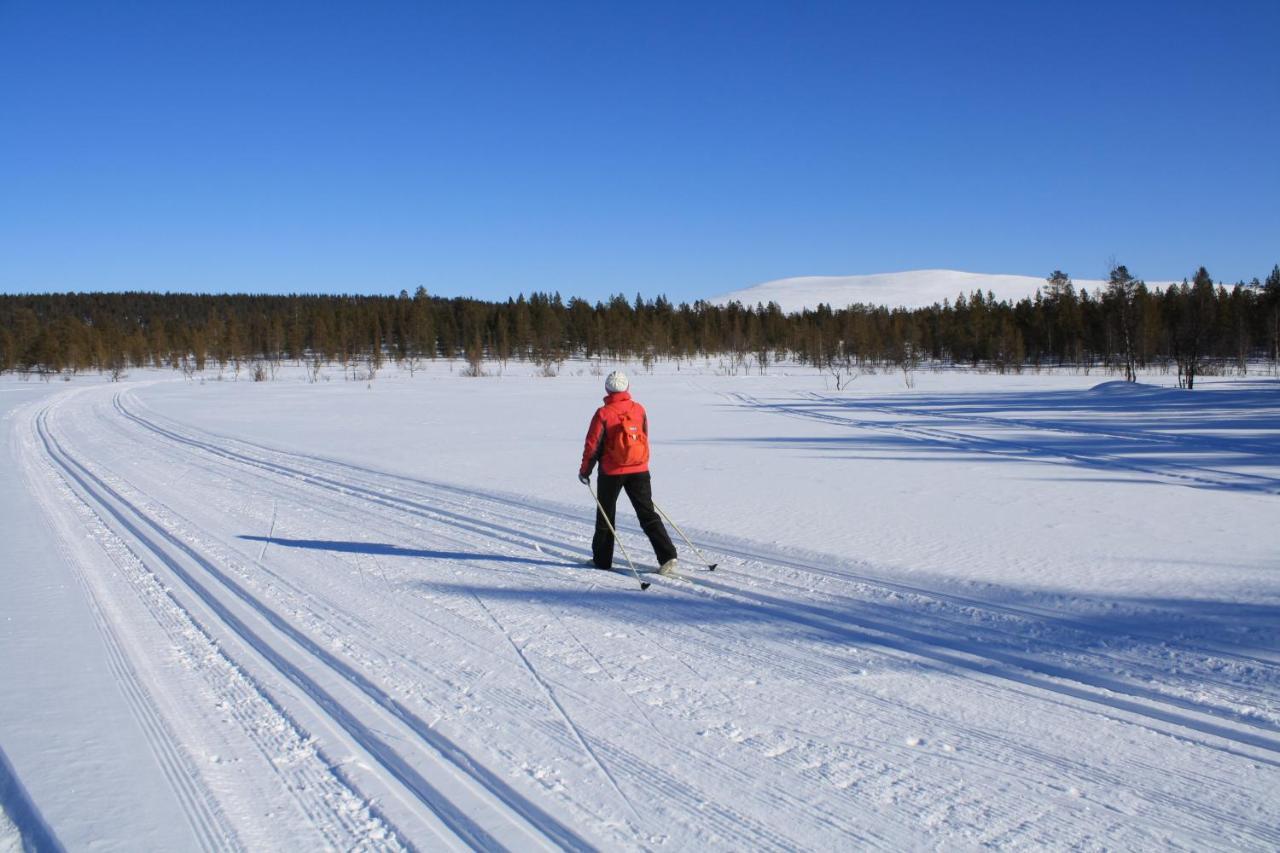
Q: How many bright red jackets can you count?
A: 1